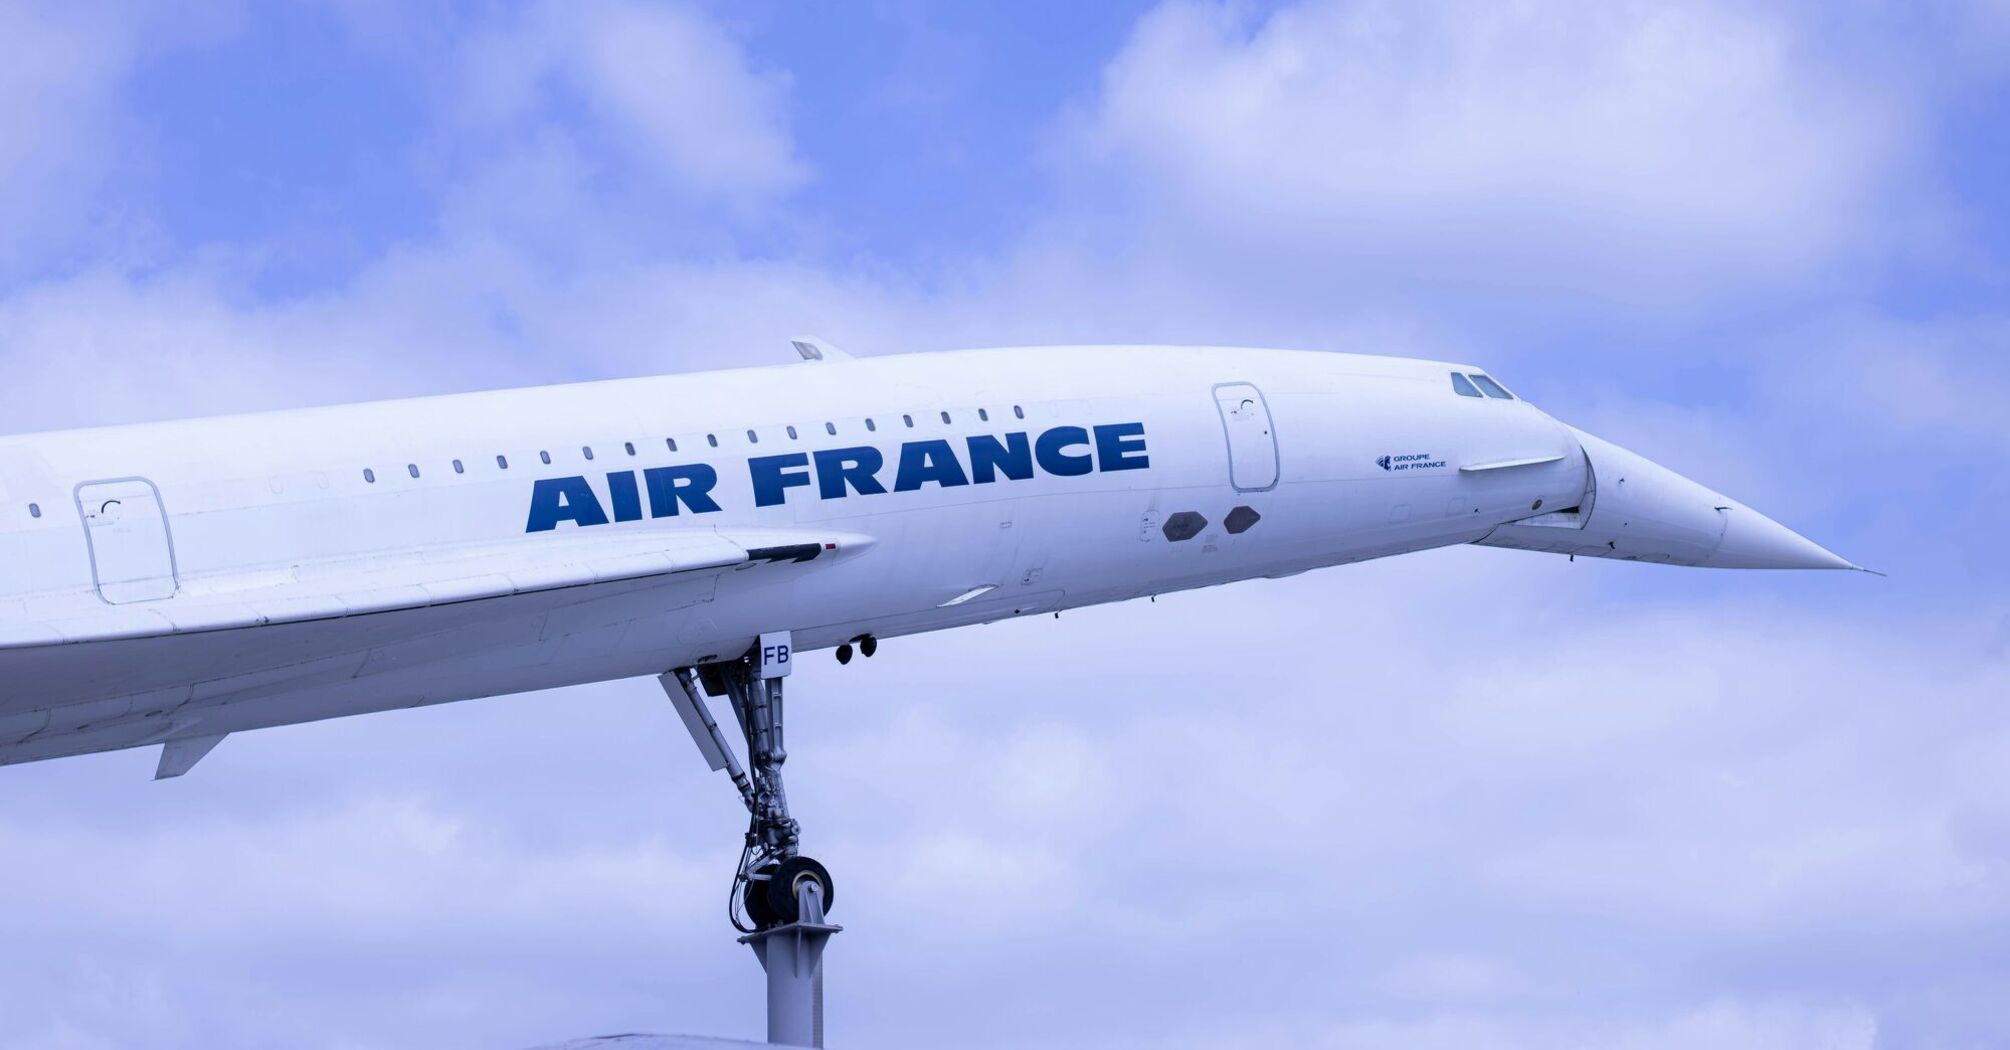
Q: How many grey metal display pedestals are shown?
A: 1